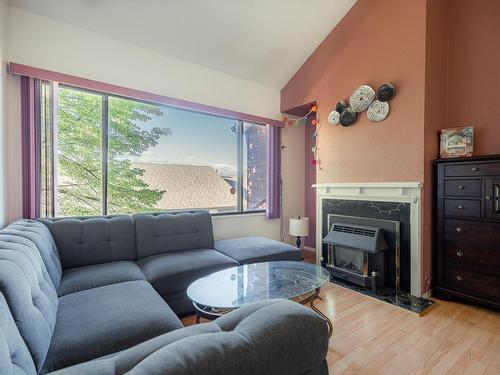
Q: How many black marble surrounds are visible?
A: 1